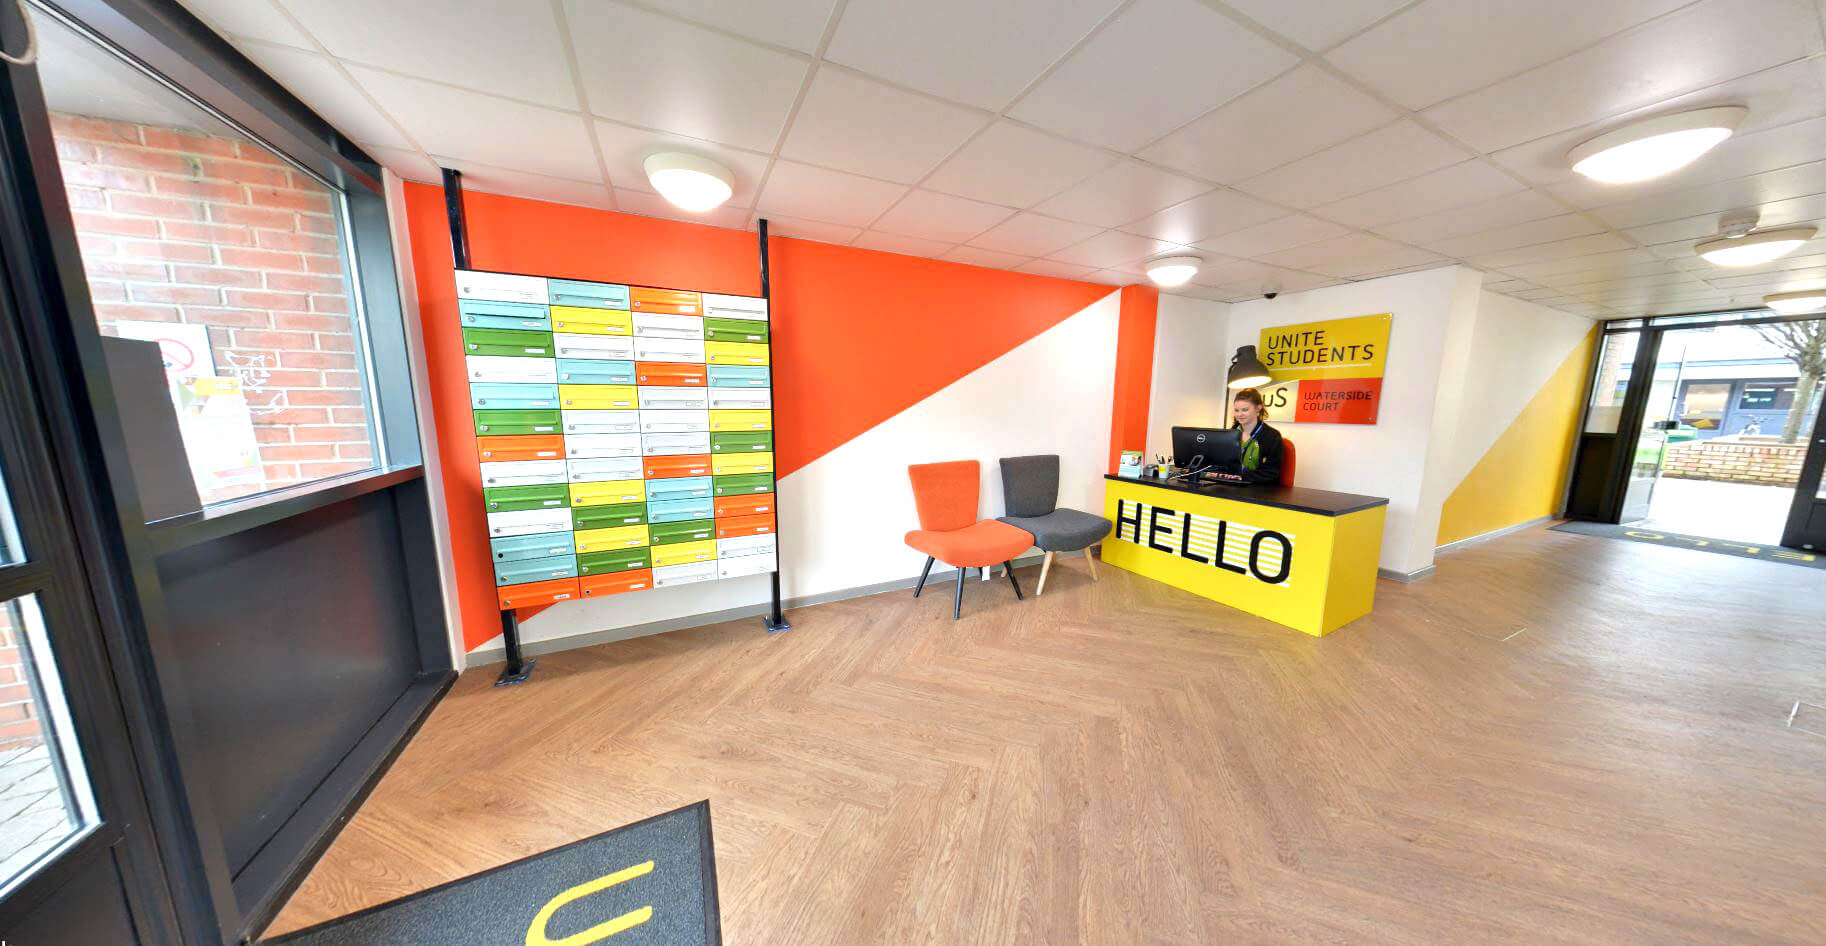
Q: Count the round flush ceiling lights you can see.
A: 5